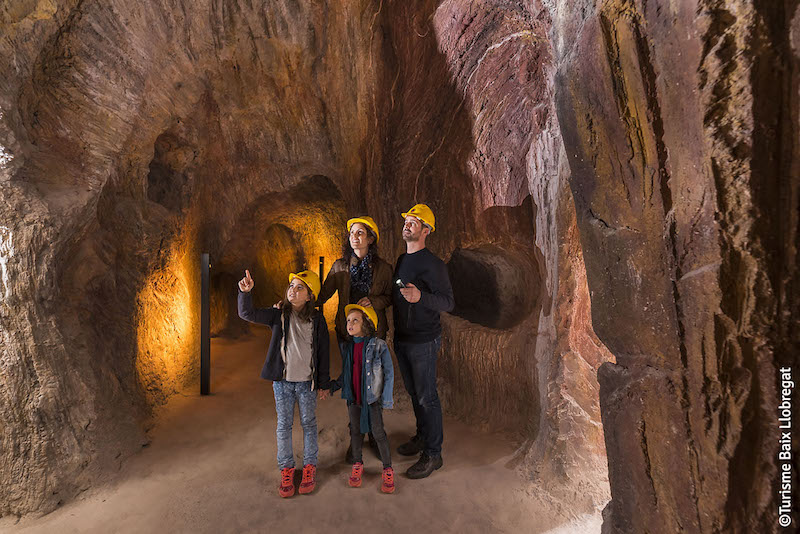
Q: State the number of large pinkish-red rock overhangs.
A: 1